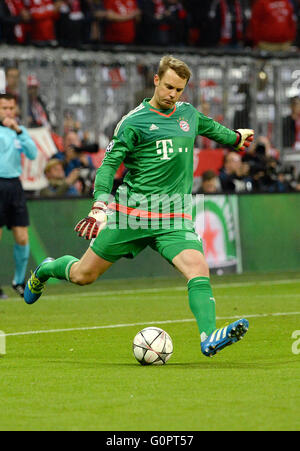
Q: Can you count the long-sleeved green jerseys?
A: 1